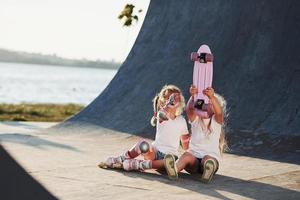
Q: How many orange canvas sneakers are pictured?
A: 0